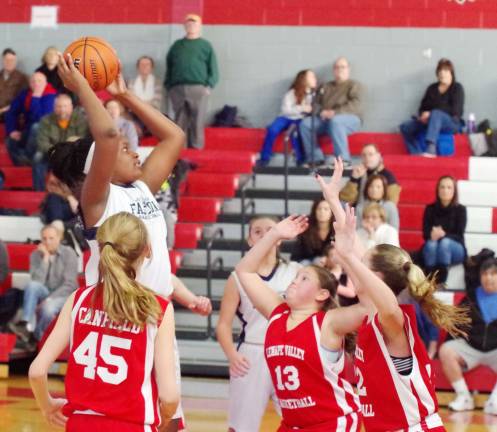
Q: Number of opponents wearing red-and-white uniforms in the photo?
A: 3